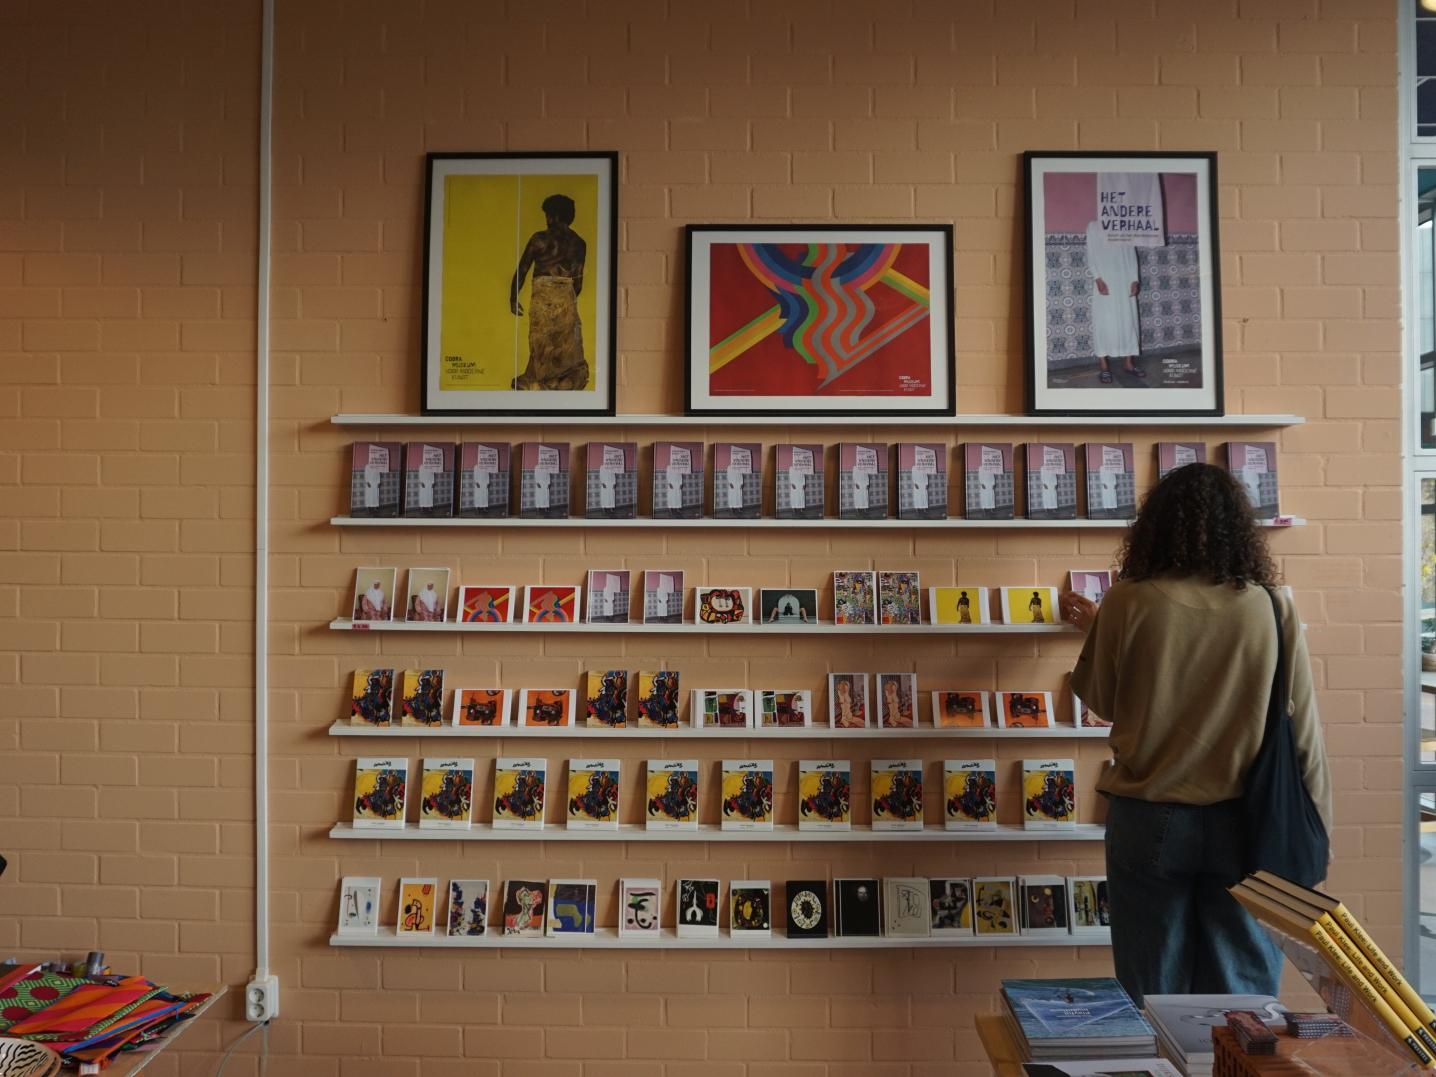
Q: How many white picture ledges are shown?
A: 6